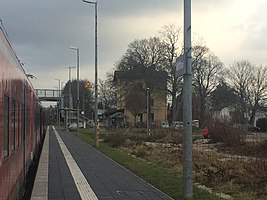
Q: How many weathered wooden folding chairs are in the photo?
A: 0